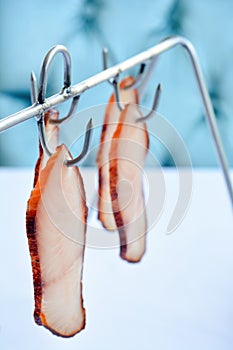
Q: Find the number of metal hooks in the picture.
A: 4